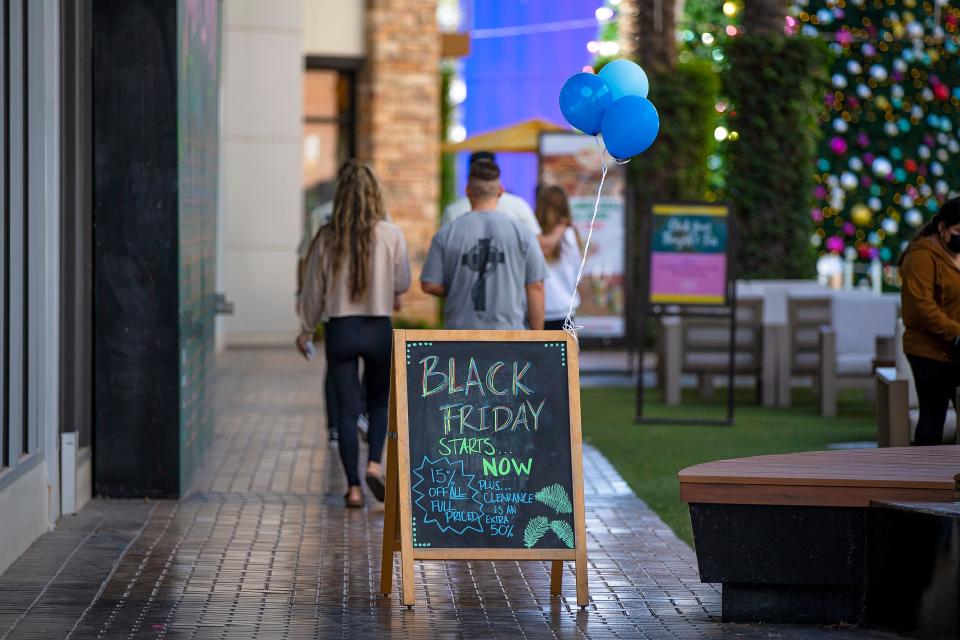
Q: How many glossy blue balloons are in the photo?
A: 3